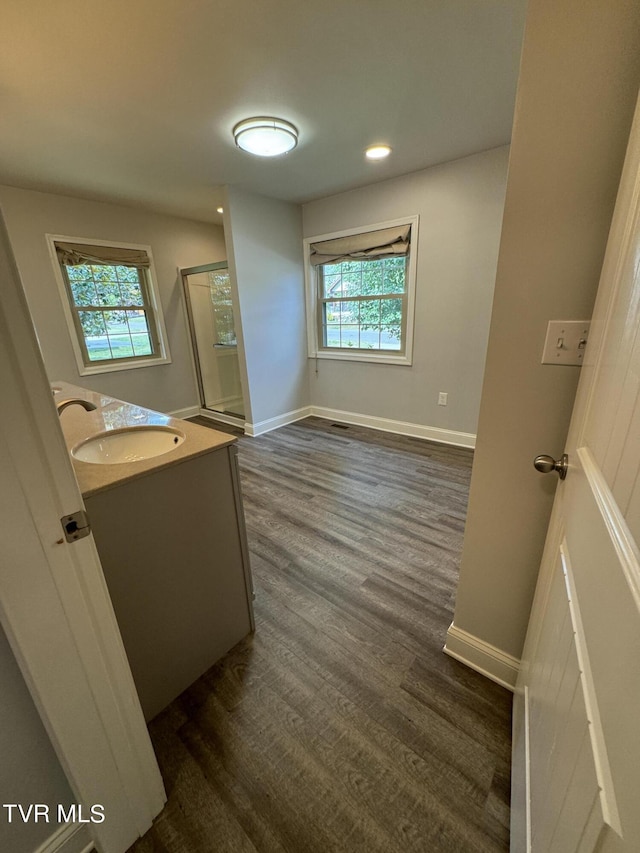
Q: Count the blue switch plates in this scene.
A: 0